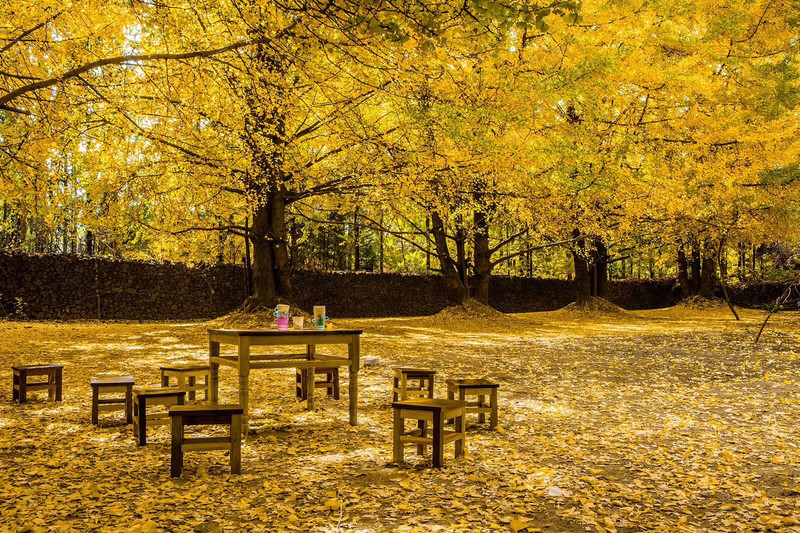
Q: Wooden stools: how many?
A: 9